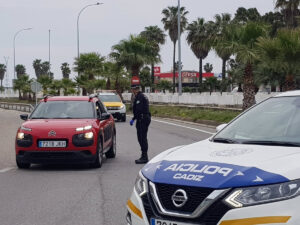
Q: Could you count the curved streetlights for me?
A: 2